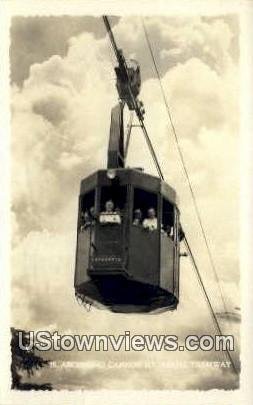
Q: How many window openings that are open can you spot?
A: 4